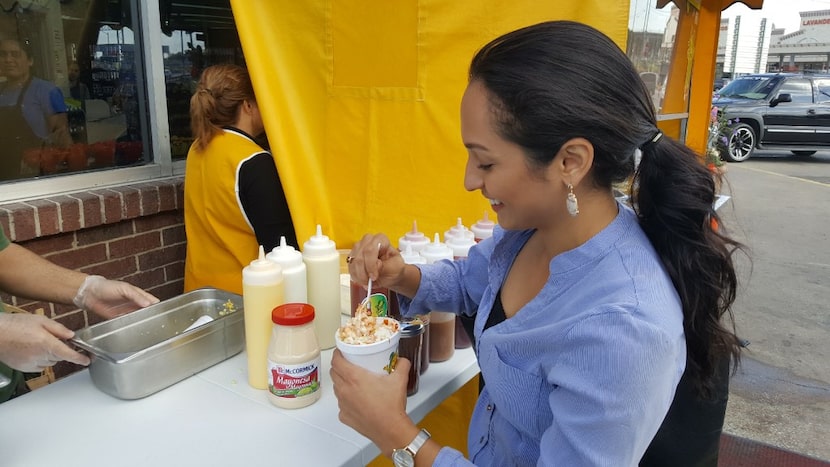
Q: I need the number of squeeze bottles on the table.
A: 9